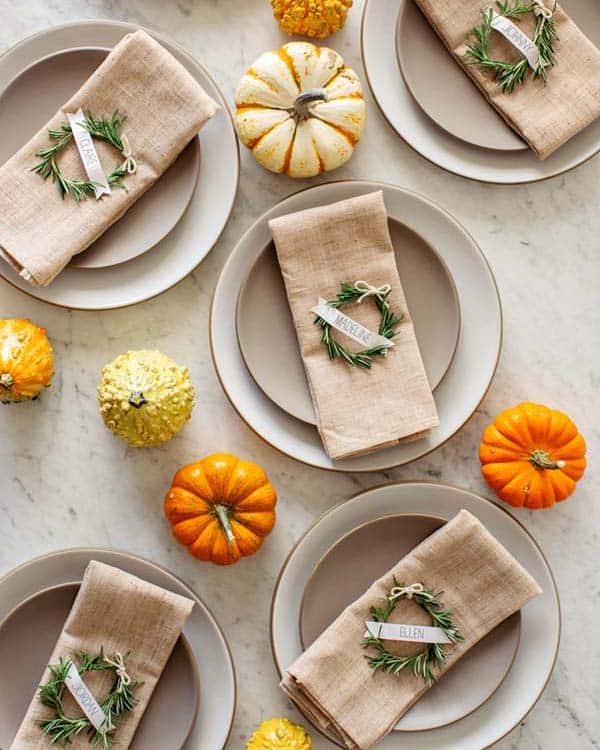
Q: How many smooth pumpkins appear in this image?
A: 3